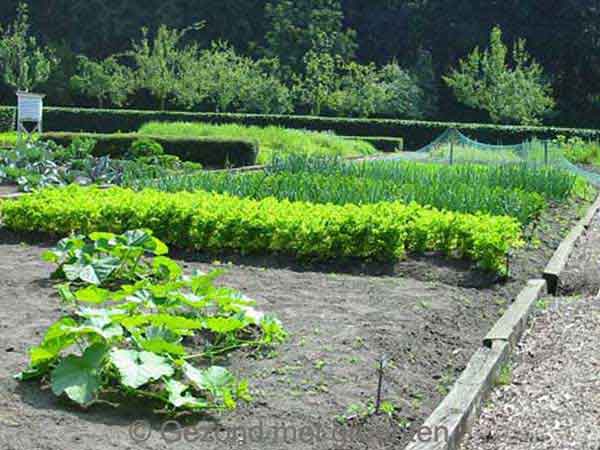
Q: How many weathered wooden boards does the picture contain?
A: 3